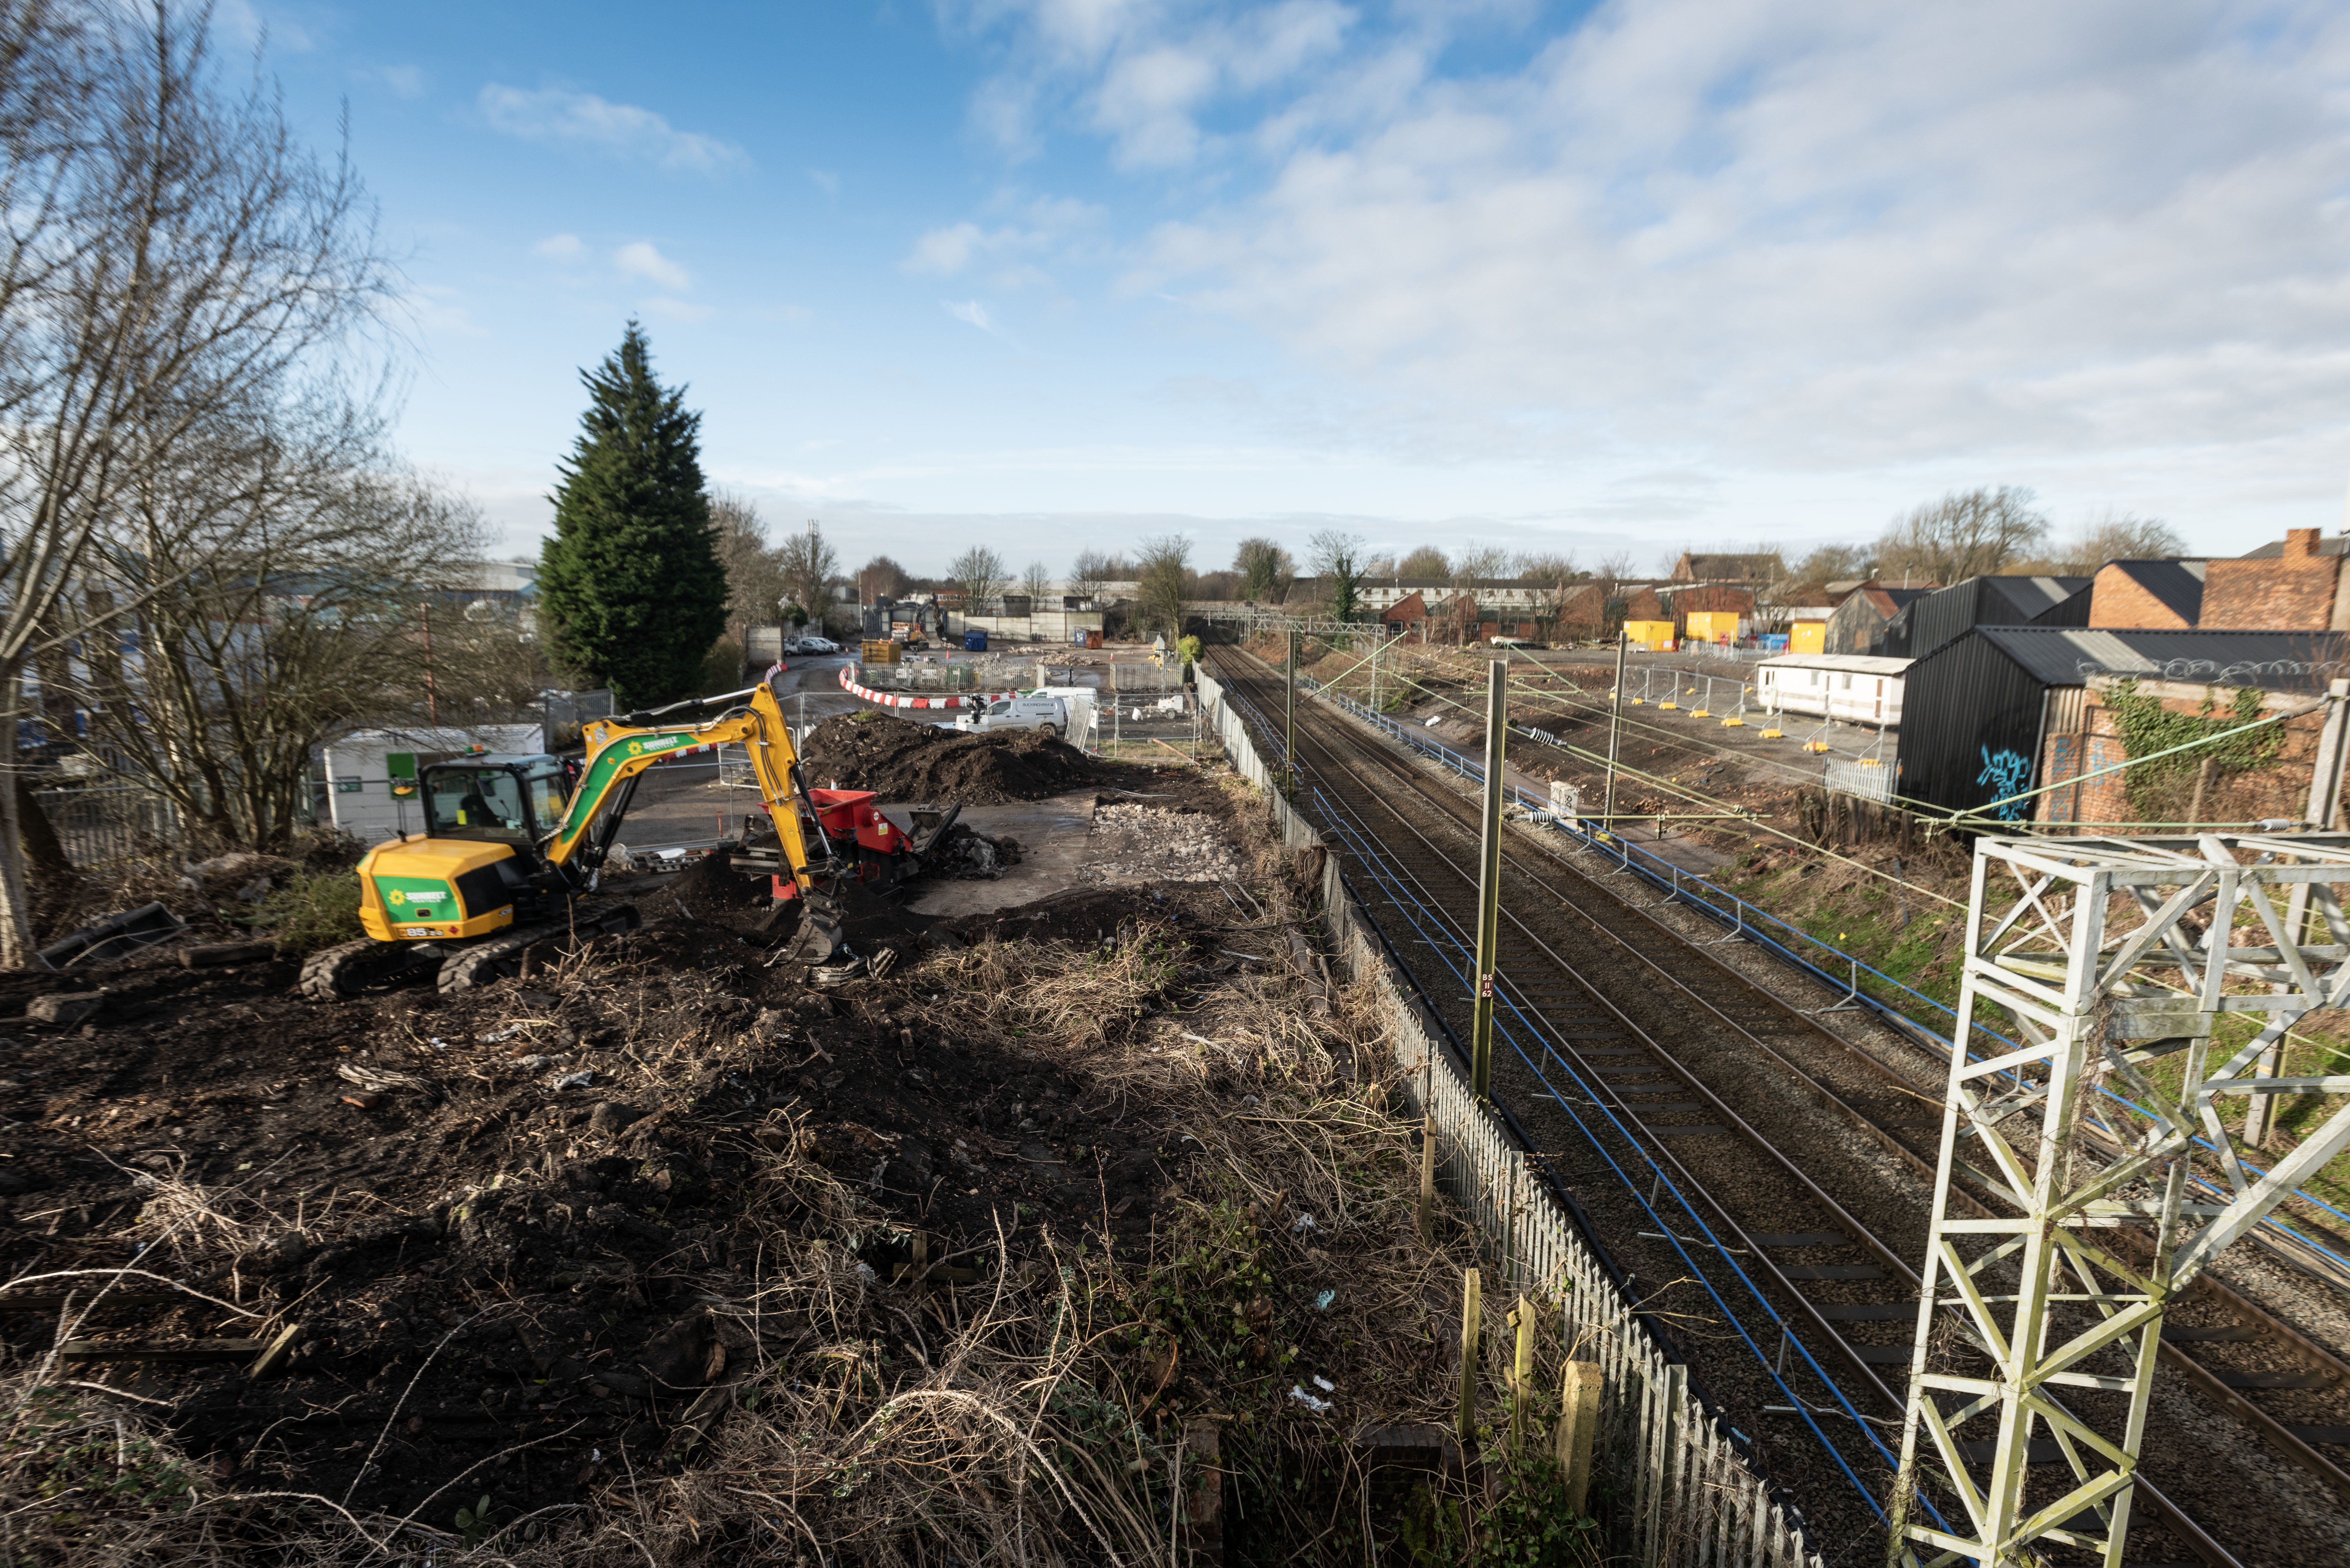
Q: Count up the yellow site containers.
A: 3